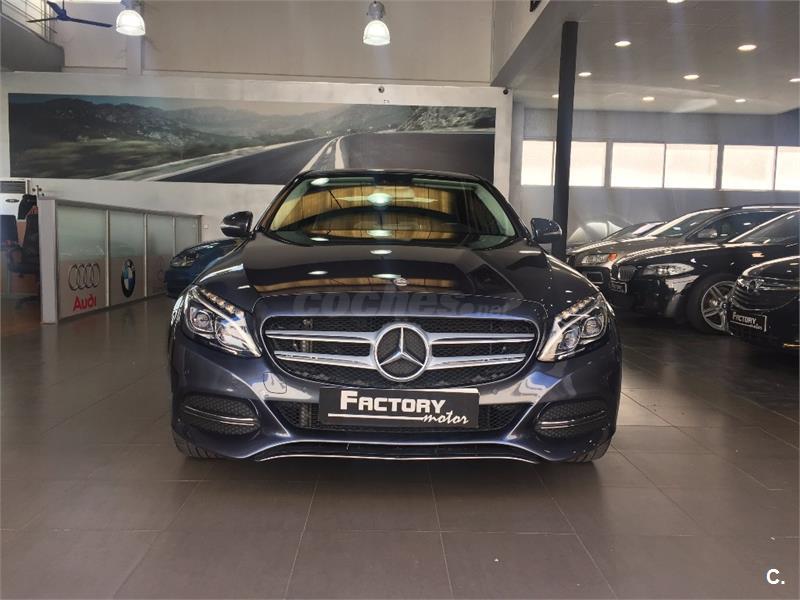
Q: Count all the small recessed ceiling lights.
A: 9